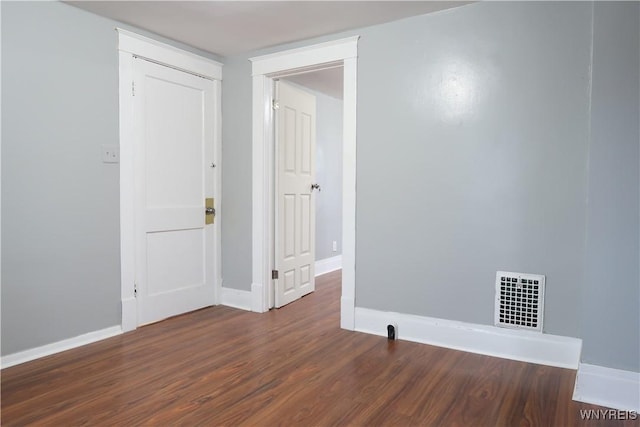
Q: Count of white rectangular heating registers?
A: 1